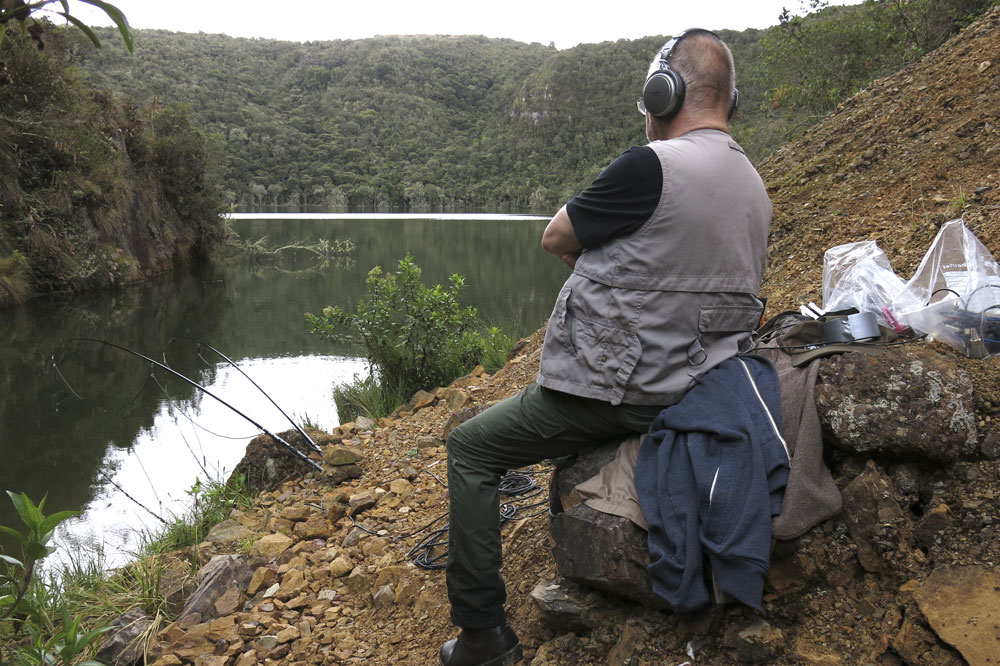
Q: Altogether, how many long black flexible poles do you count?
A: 2